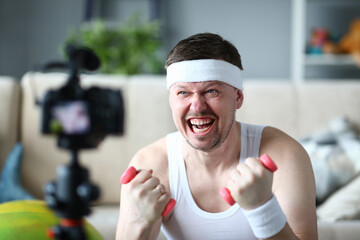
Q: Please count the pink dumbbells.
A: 2